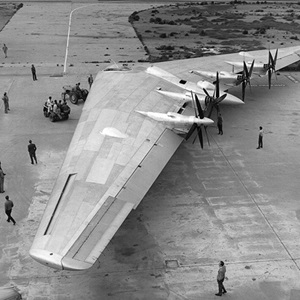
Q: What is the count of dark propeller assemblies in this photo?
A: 4